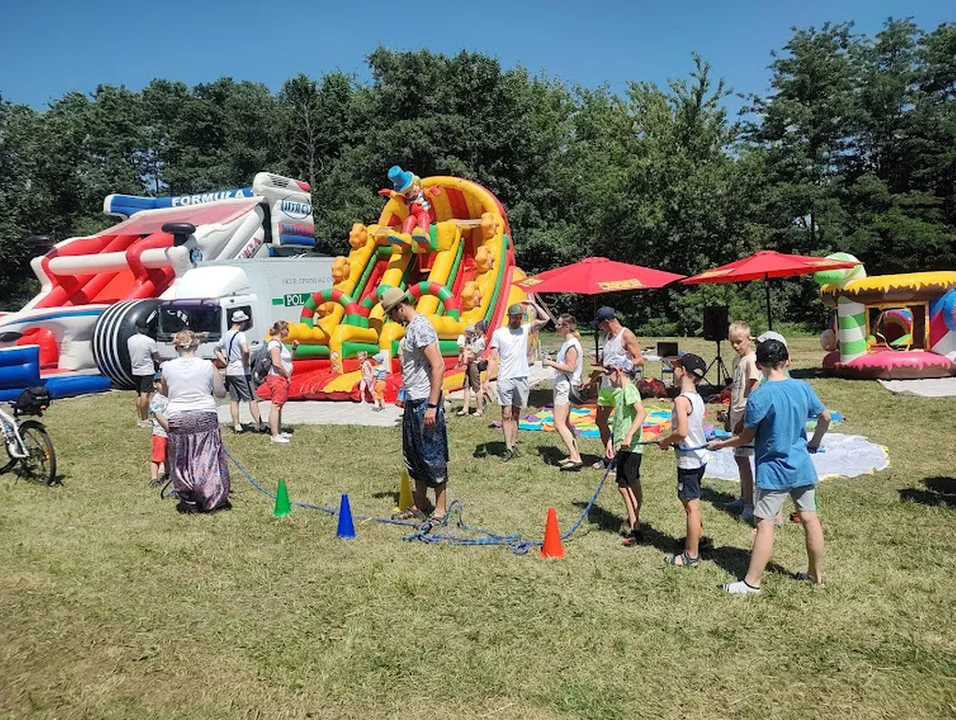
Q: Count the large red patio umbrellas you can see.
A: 2